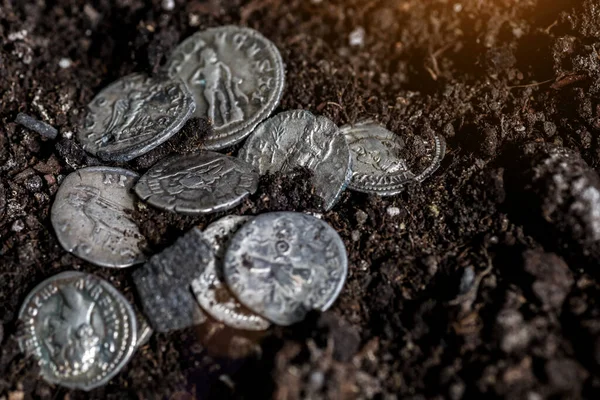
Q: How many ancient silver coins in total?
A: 9